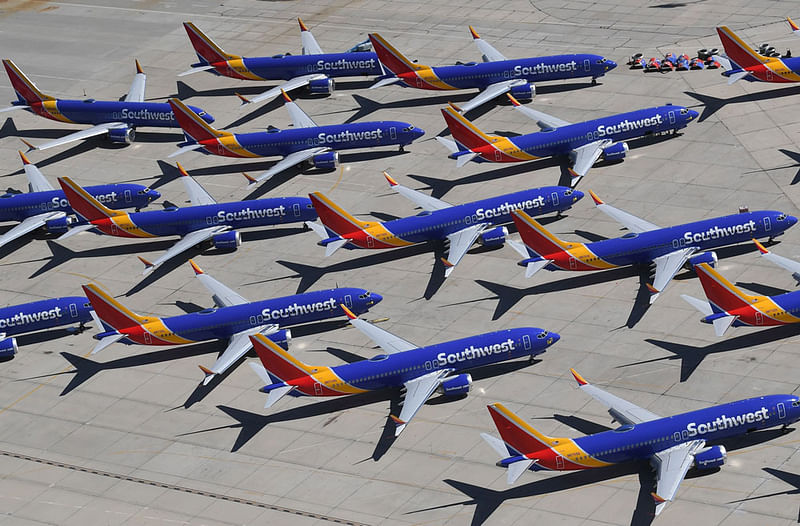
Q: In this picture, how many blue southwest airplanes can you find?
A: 15